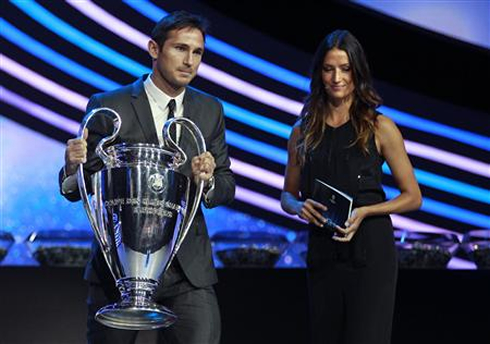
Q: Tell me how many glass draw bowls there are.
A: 5